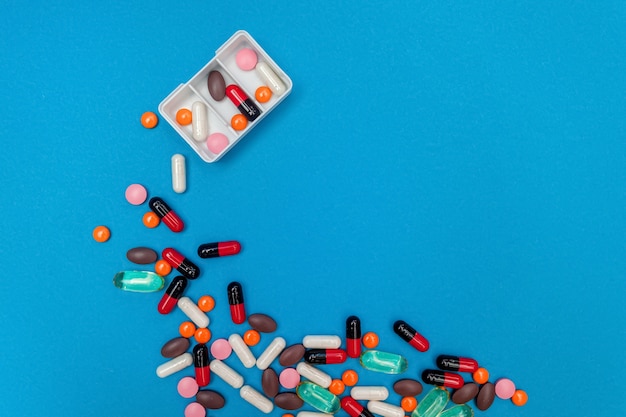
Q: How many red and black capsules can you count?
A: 13